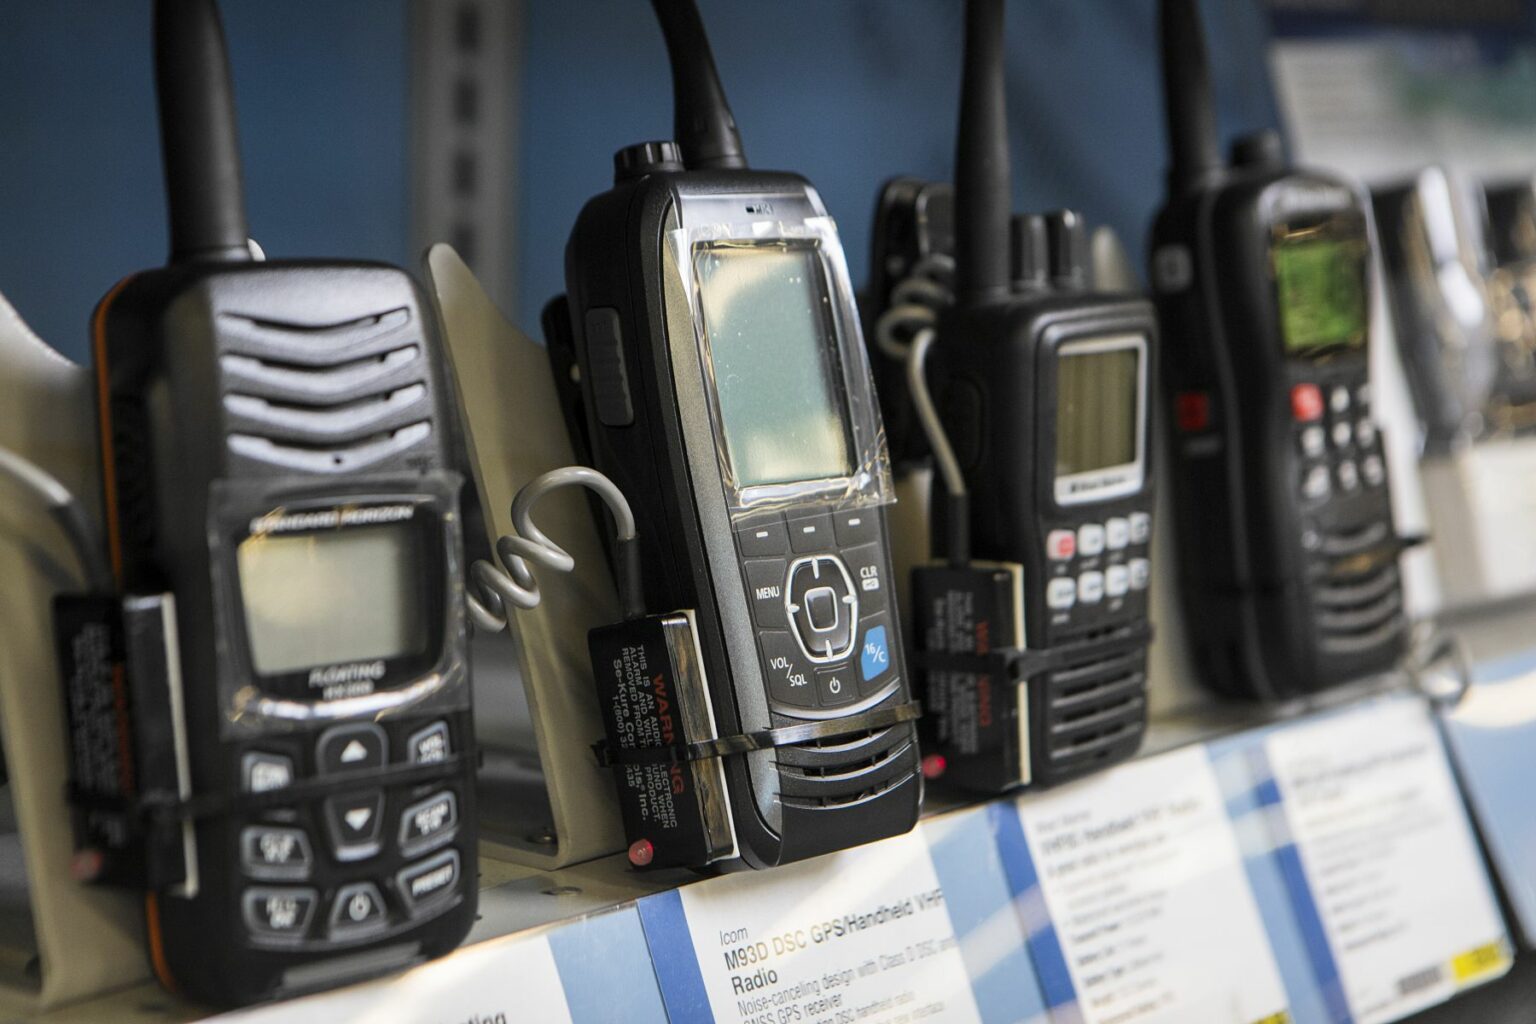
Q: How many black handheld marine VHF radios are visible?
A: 4